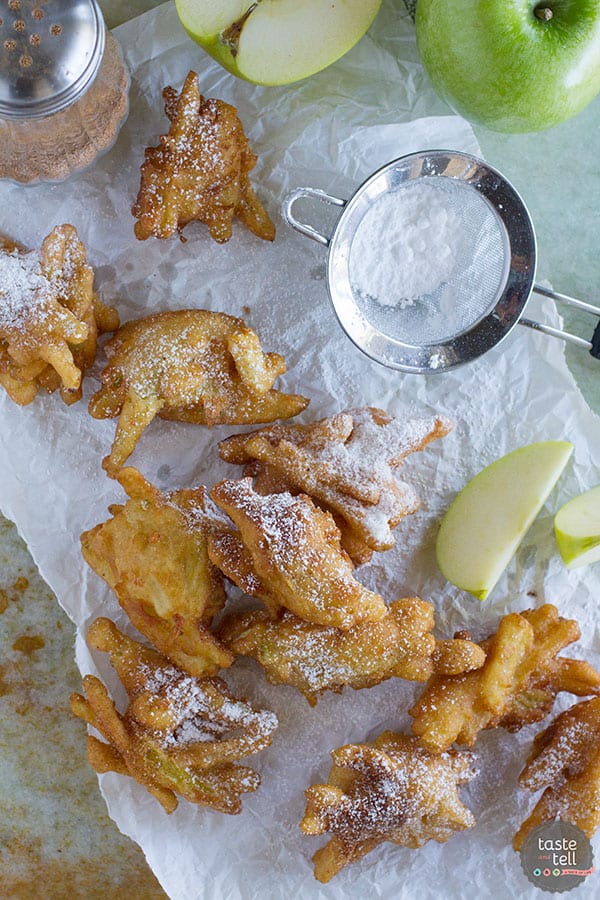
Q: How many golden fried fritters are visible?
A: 11